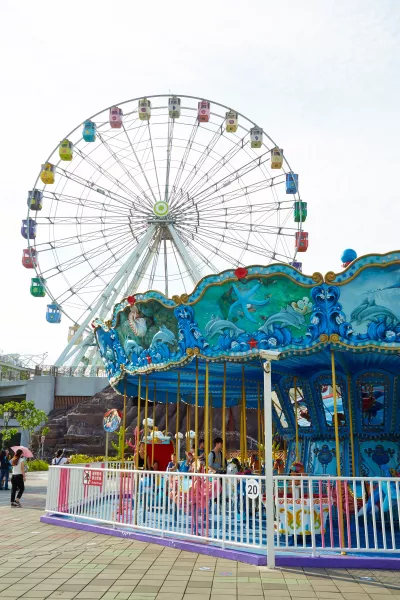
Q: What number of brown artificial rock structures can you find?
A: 1